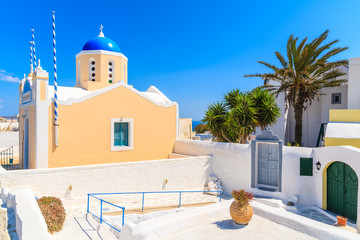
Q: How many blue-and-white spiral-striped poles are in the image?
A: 3